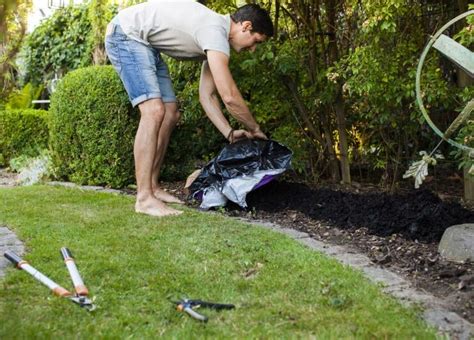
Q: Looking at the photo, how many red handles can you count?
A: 0